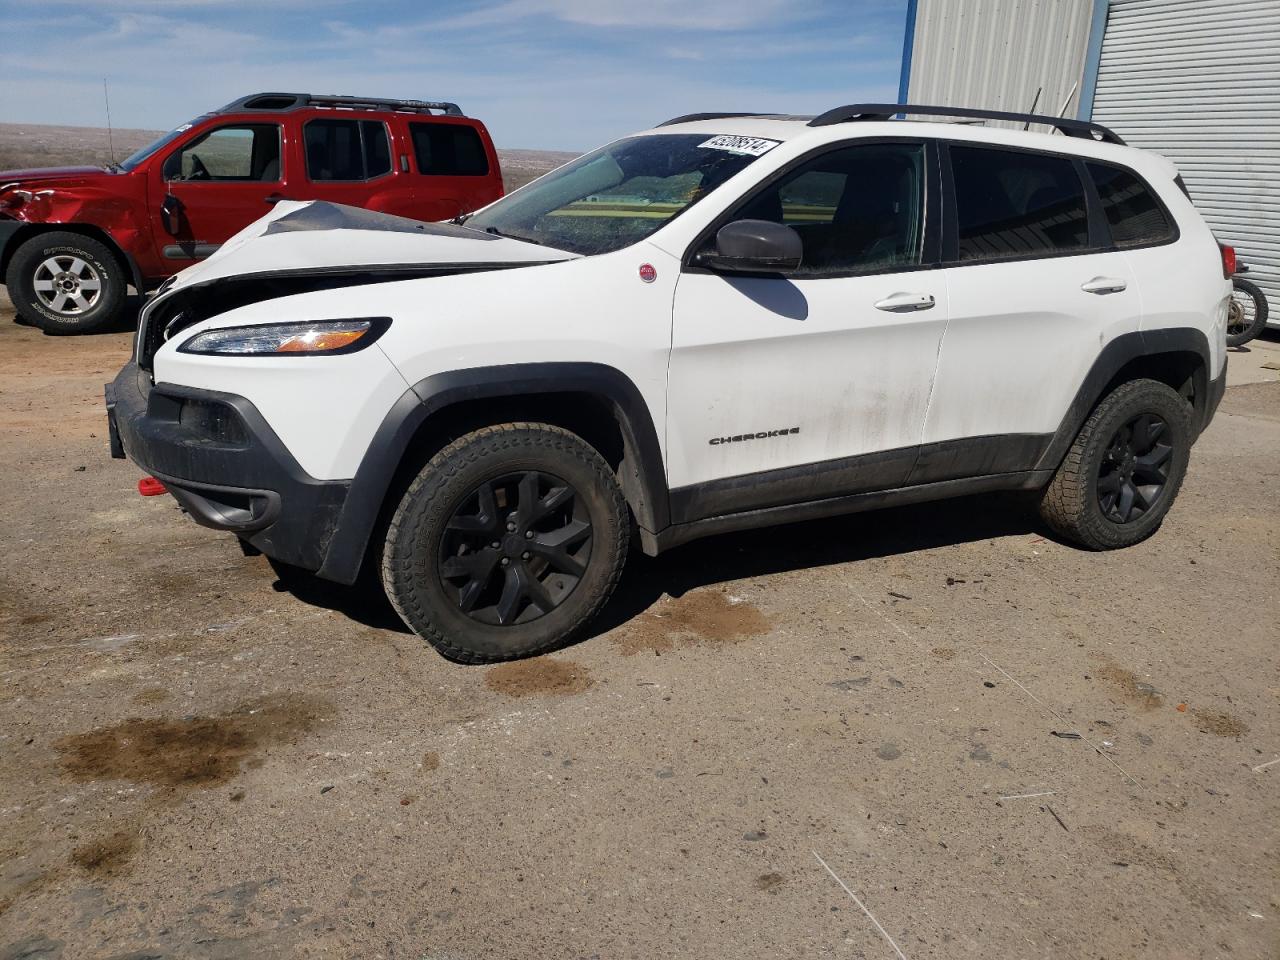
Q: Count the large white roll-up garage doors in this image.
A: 1